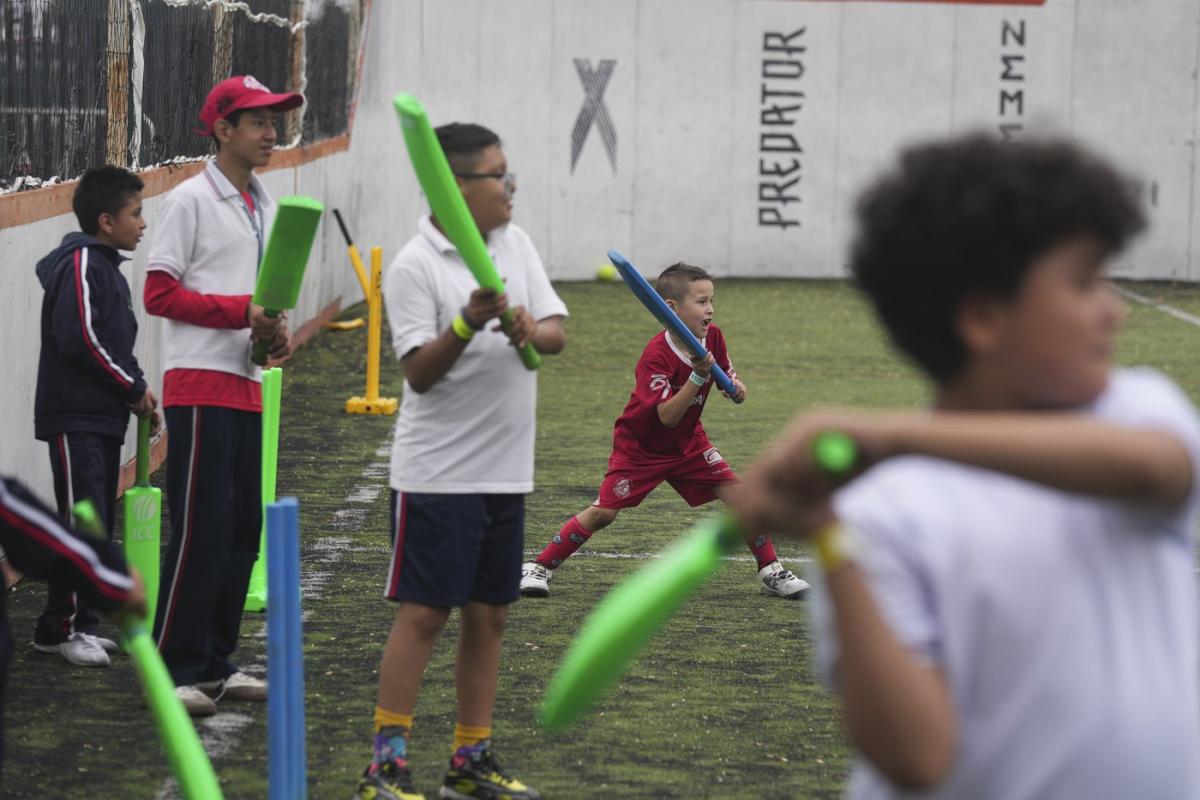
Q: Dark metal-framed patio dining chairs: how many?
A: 0